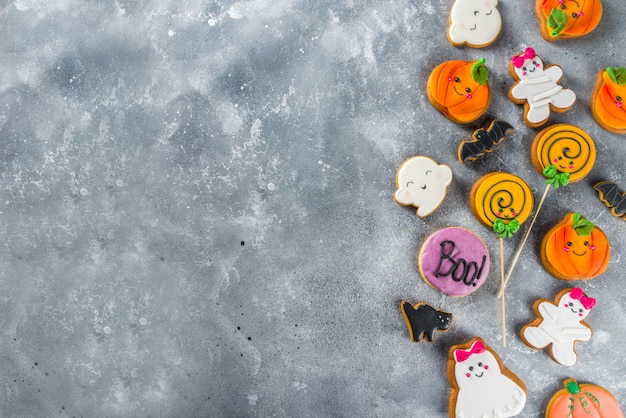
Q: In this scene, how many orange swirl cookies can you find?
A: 2